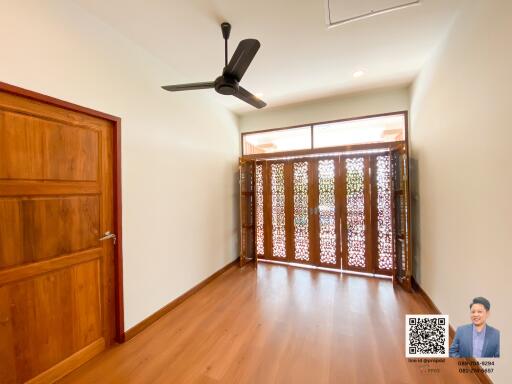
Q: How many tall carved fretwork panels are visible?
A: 6